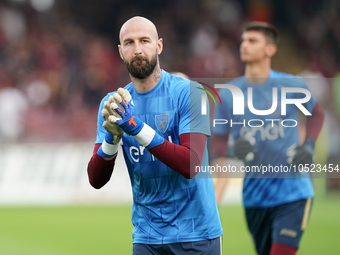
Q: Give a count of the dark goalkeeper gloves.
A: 2